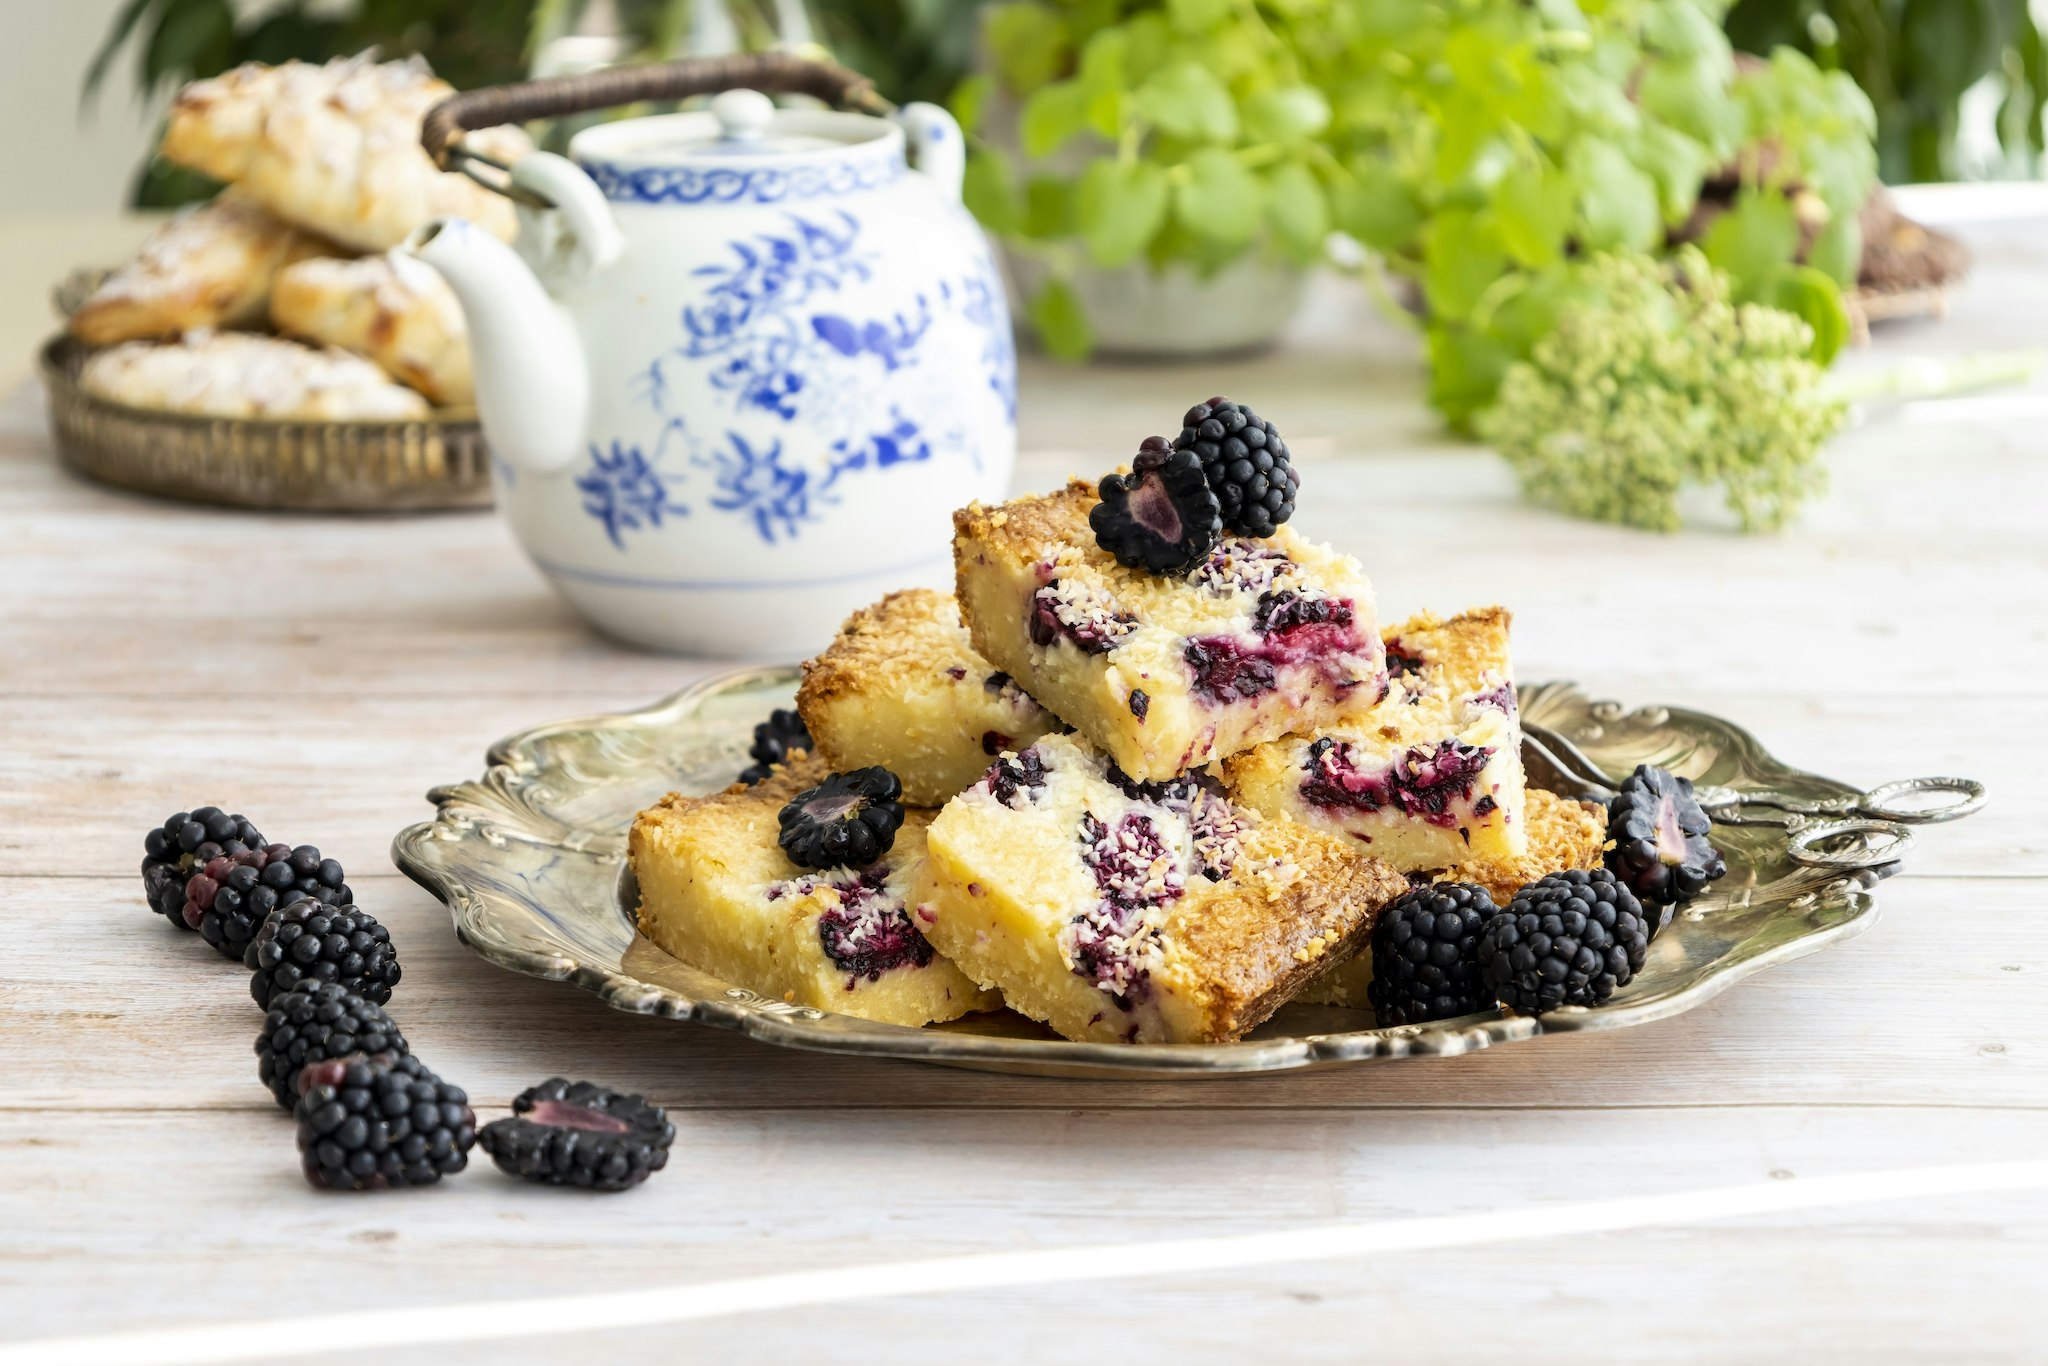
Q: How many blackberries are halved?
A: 4